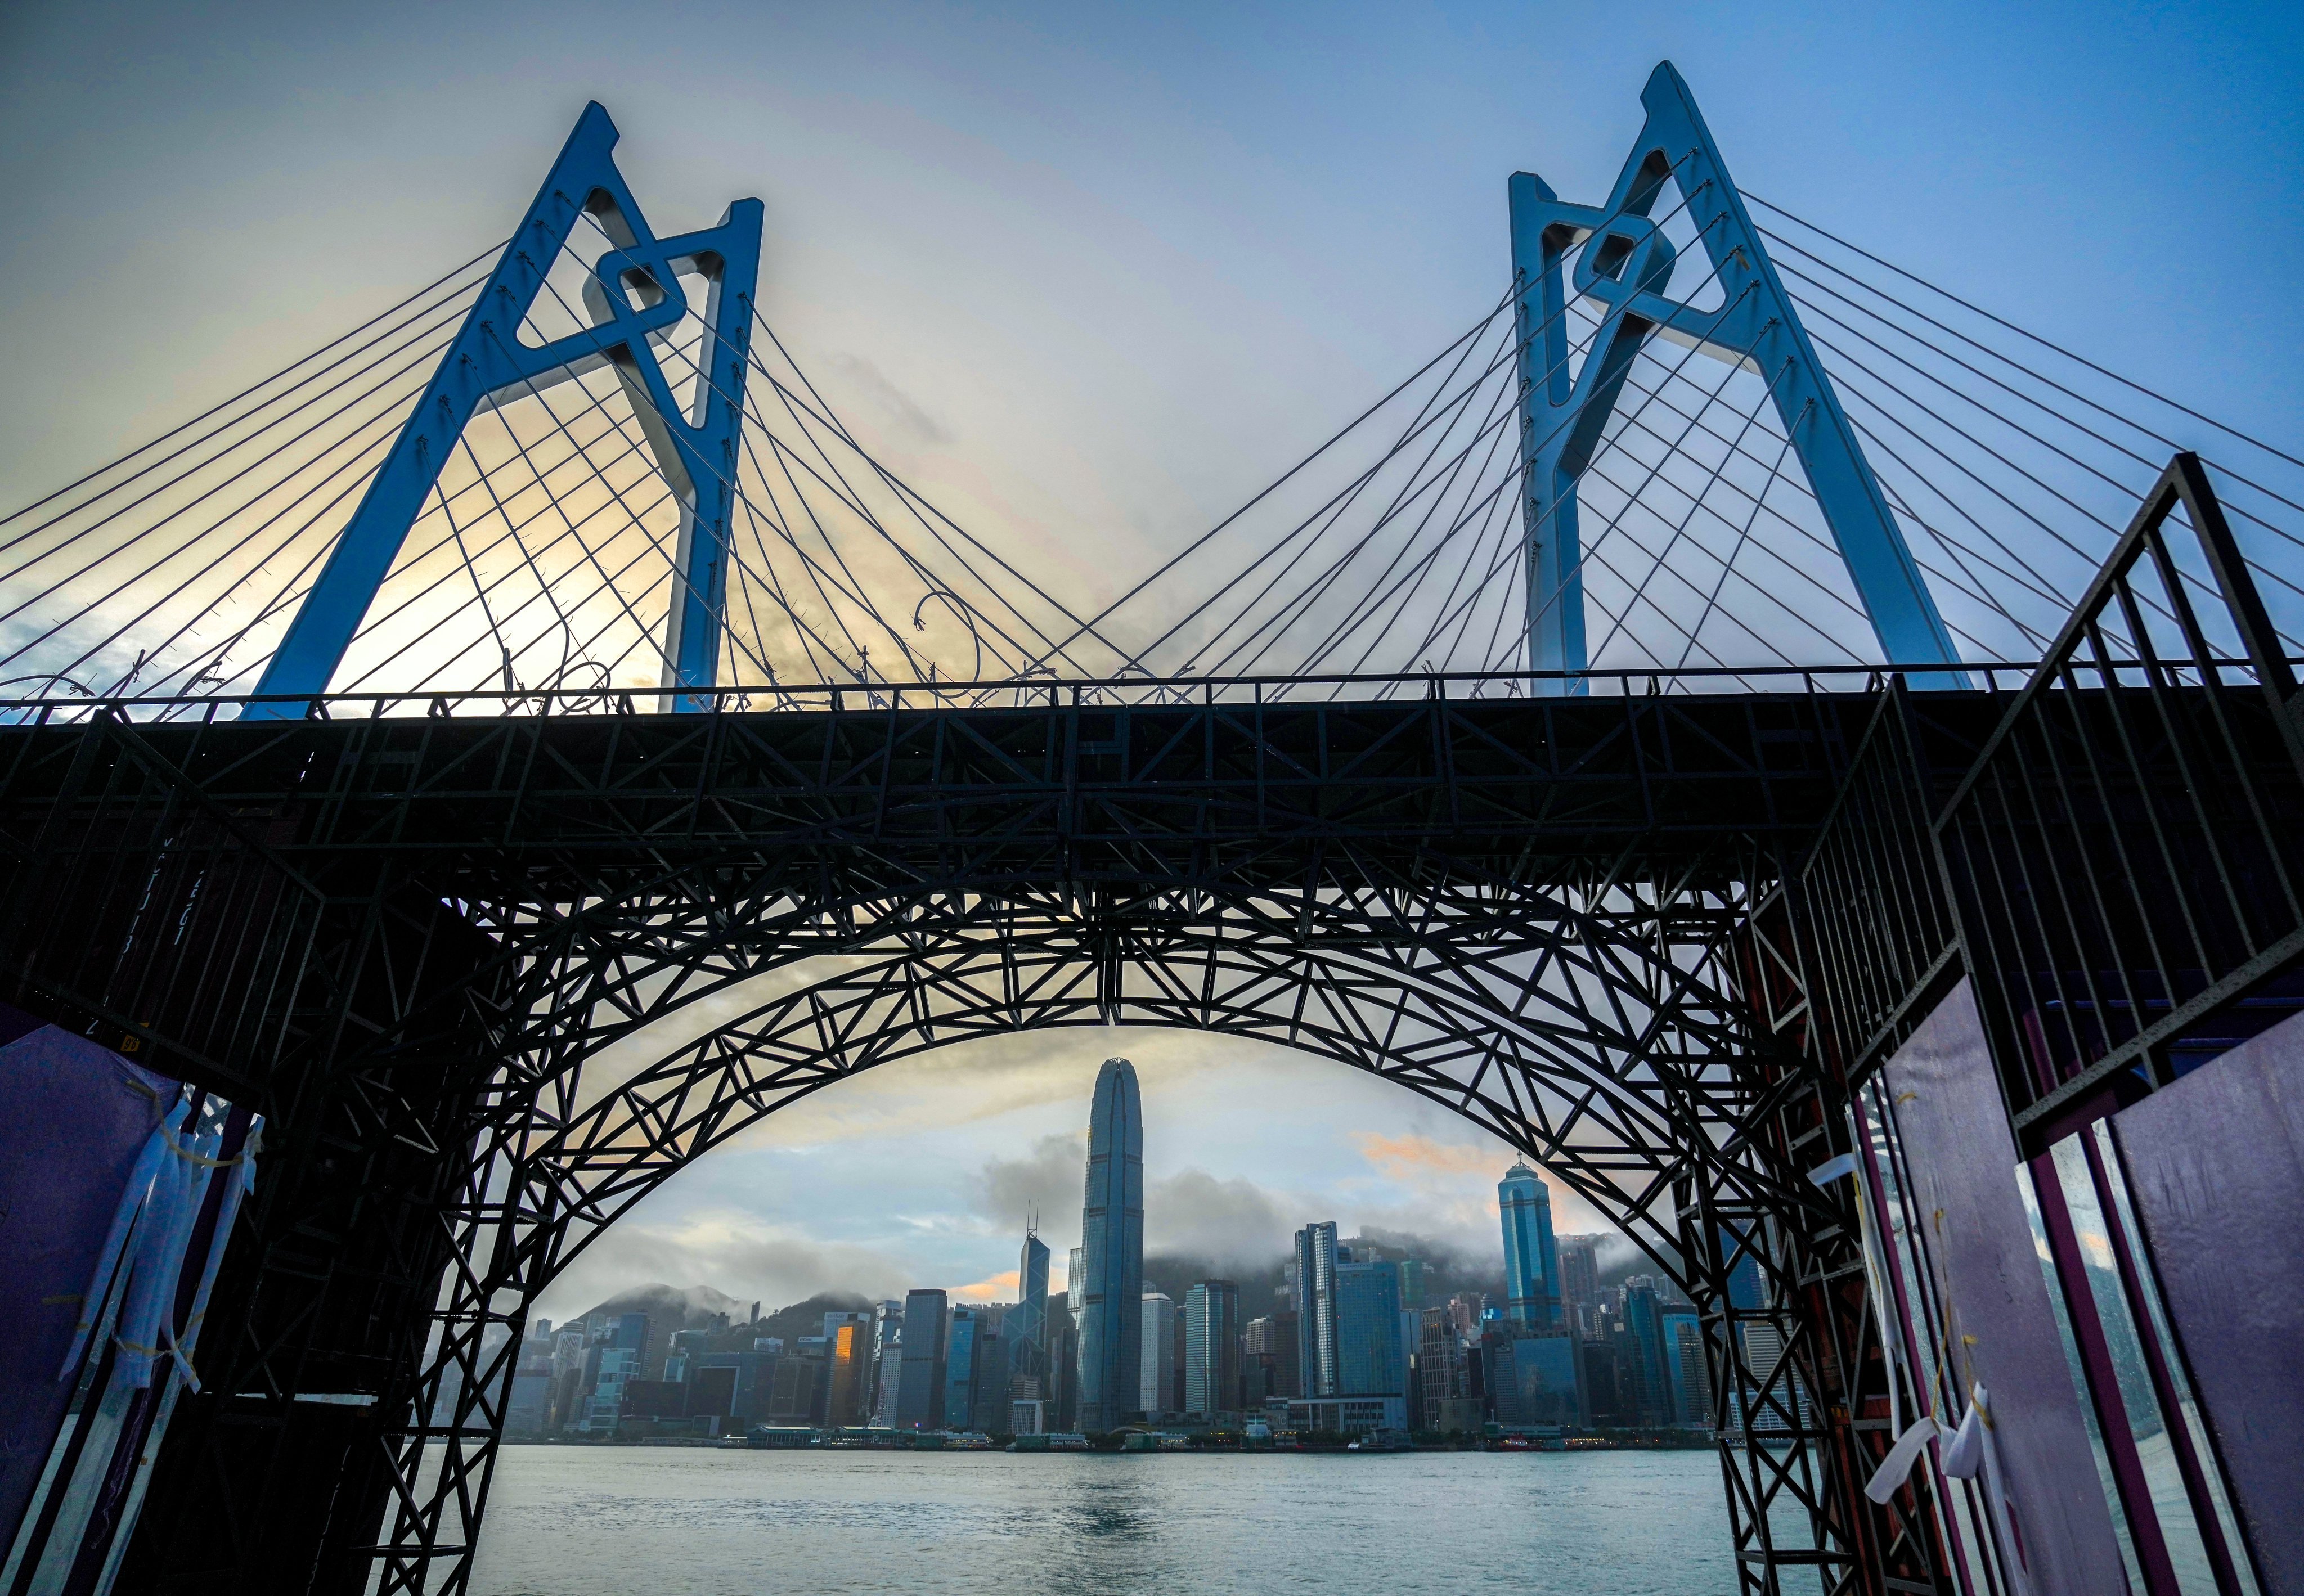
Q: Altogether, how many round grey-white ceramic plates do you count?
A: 0